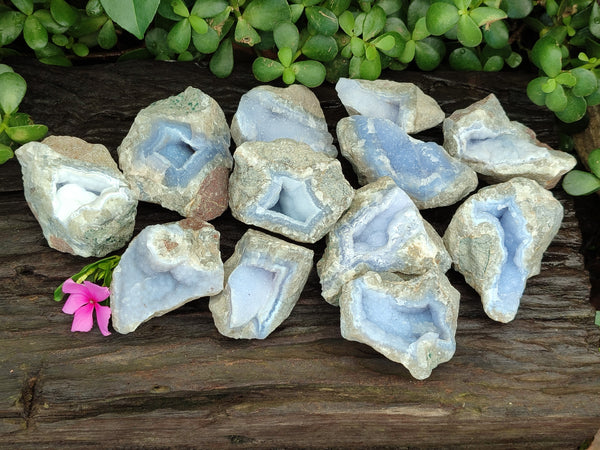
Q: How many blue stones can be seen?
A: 12